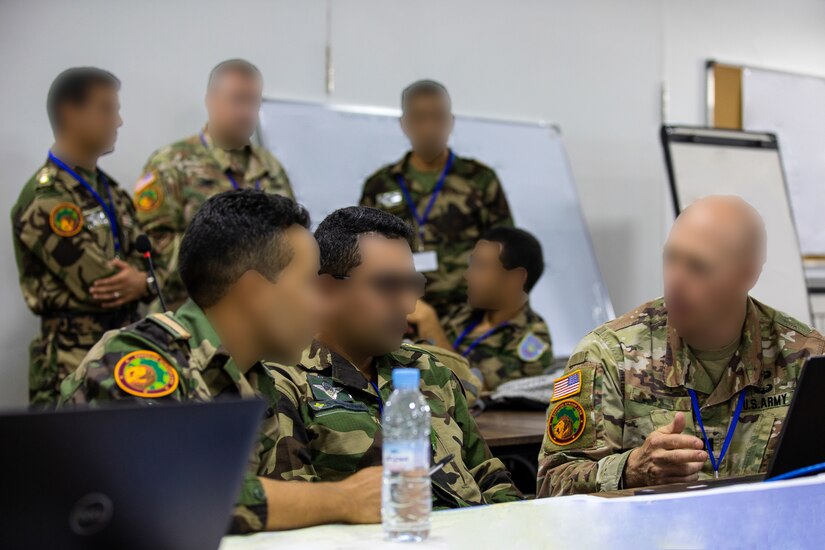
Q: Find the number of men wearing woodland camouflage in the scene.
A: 5